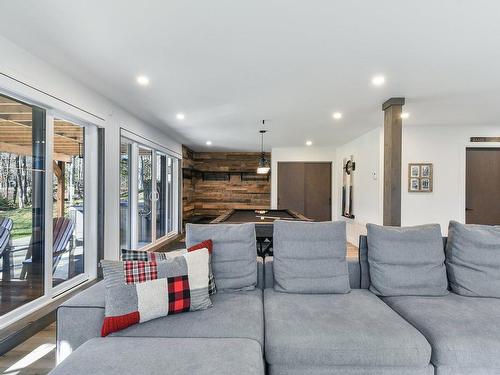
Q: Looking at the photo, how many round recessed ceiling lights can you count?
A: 7